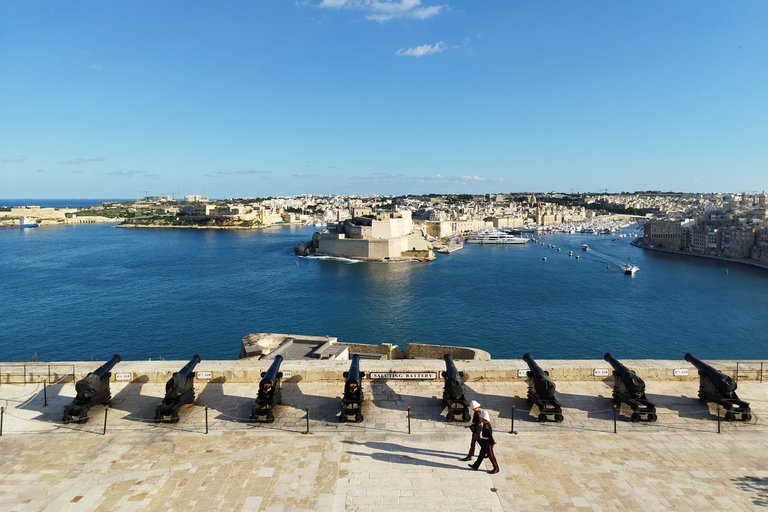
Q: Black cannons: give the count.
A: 8